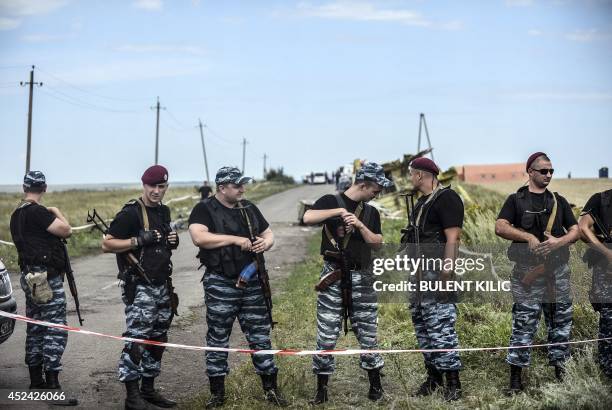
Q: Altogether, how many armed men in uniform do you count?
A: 7